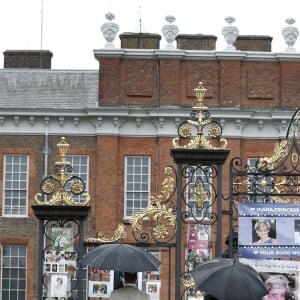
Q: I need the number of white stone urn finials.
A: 4